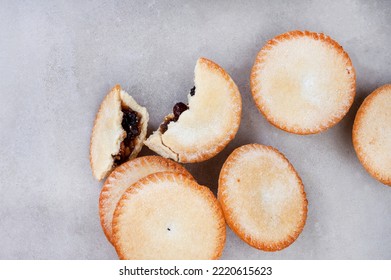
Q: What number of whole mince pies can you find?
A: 5